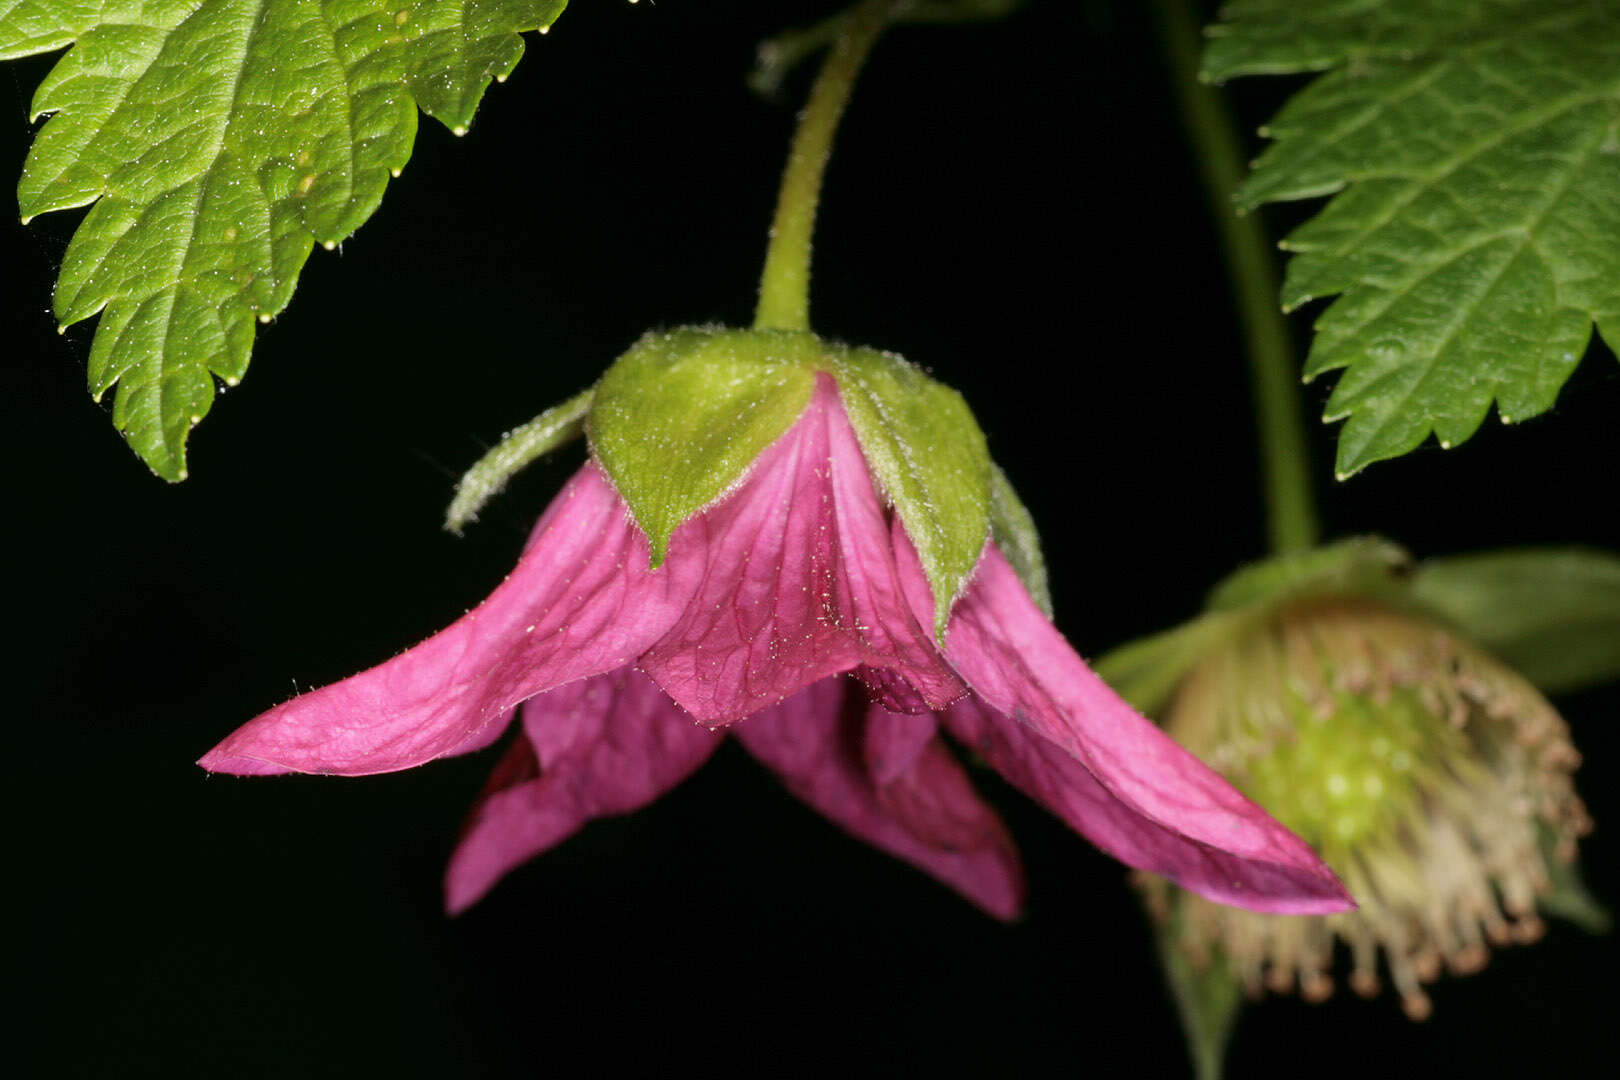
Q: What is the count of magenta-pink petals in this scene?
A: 5